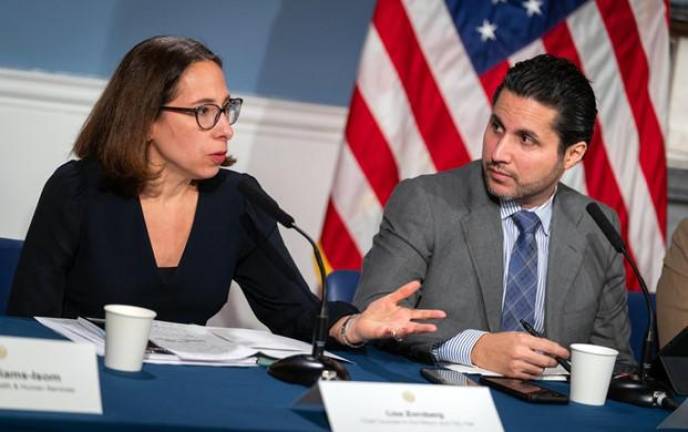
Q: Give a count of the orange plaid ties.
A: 0